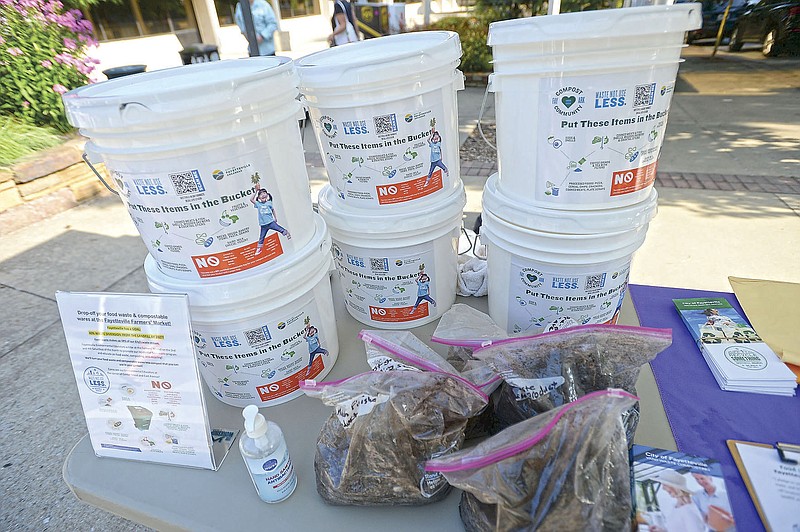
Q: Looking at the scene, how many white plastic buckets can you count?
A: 6